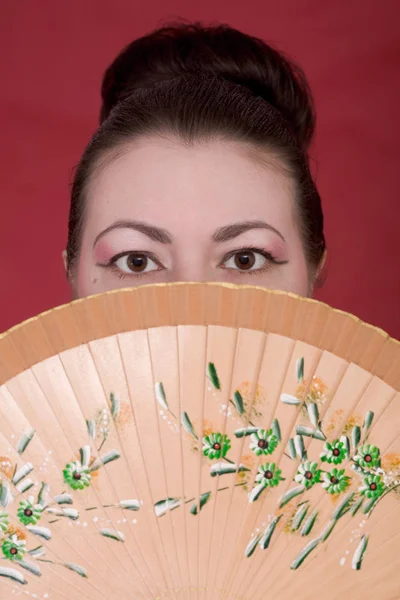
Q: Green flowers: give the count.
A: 12